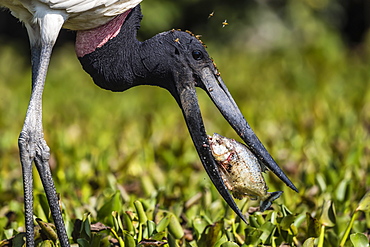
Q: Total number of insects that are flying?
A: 2